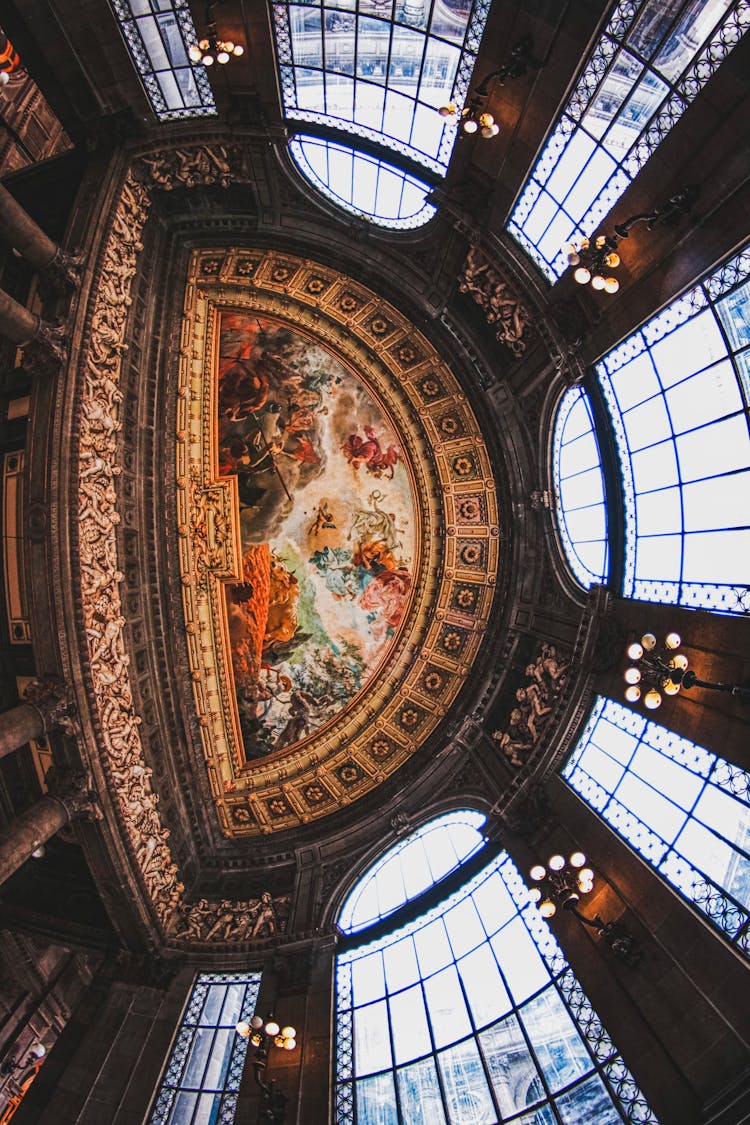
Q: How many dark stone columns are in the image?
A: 4